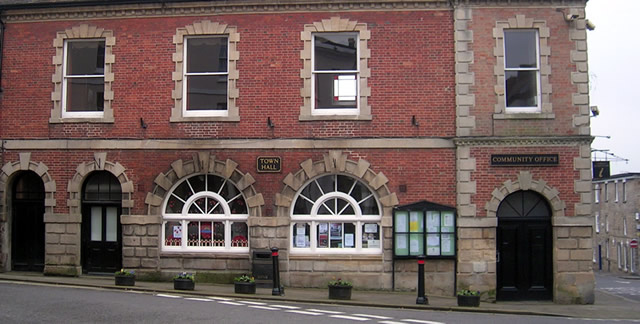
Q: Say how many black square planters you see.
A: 5